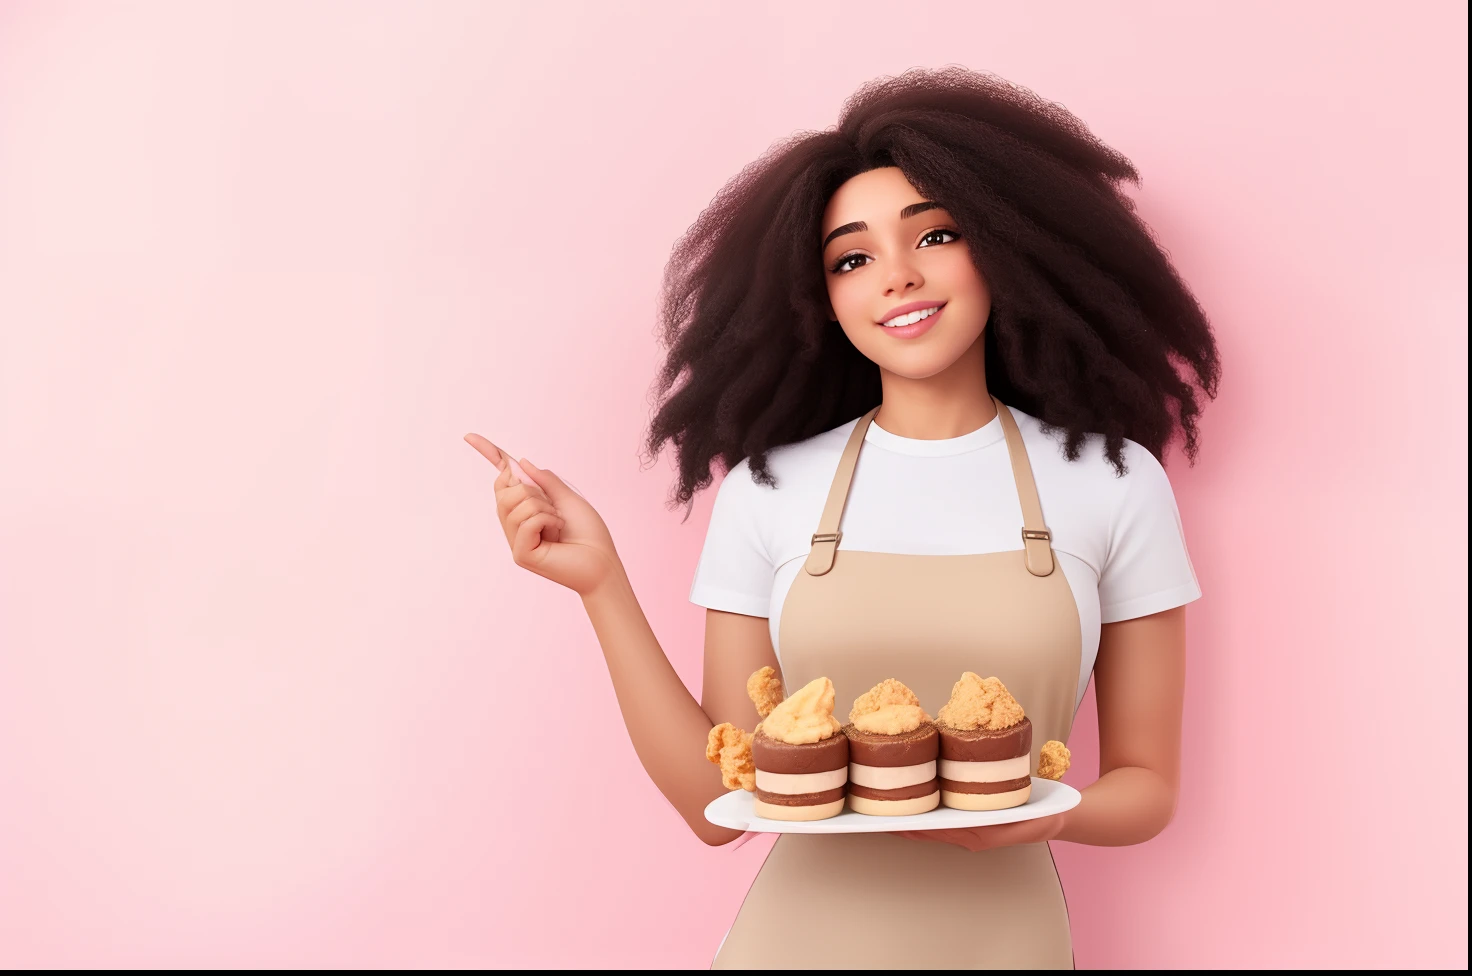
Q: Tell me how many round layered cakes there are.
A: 3